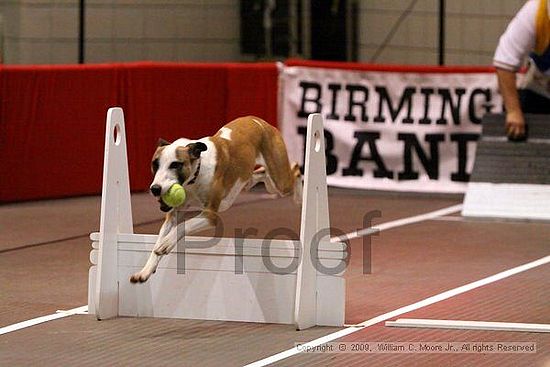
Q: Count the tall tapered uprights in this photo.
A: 2